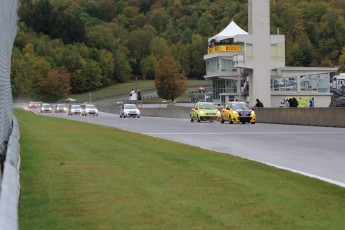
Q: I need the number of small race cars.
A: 8